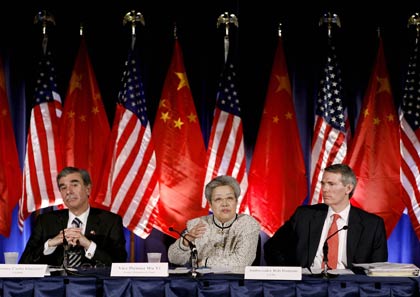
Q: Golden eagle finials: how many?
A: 5